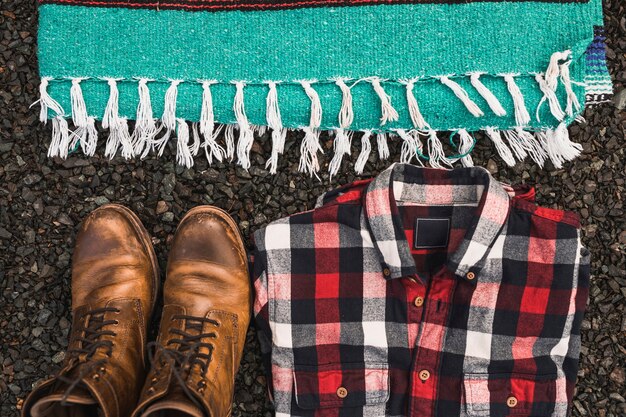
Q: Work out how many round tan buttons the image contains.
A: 6